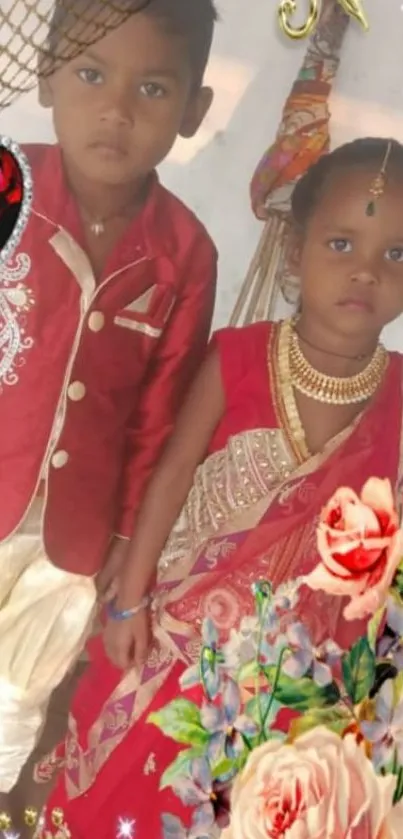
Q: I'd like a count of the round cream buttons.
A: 3